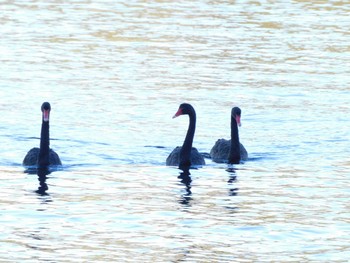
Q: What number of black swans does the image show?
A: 3